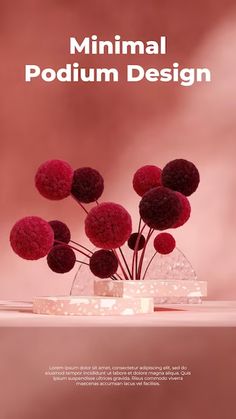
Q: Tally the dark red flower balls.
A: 7